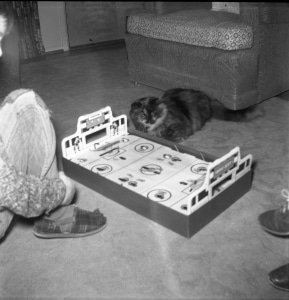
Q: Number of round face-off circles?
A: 5